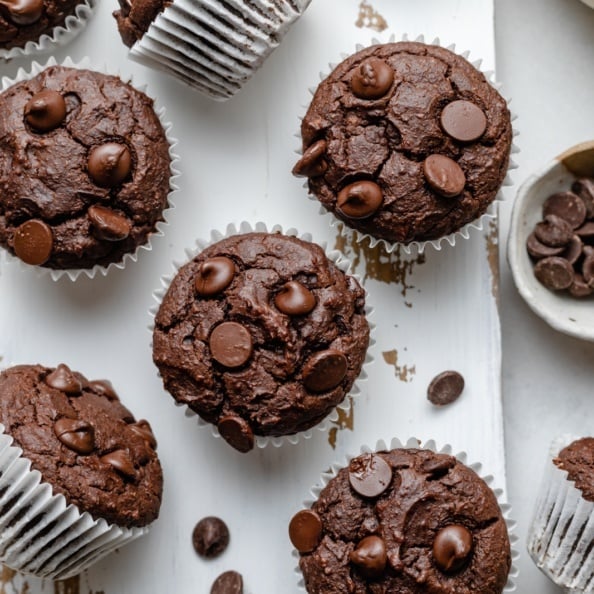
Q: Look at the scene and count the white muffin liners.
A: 8